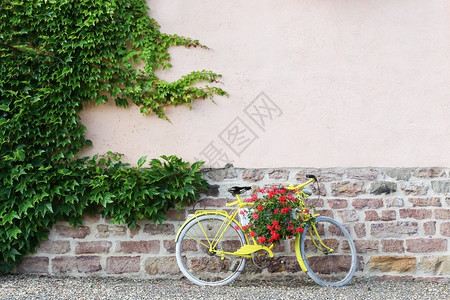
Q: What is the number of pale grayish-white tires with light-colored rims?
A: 2